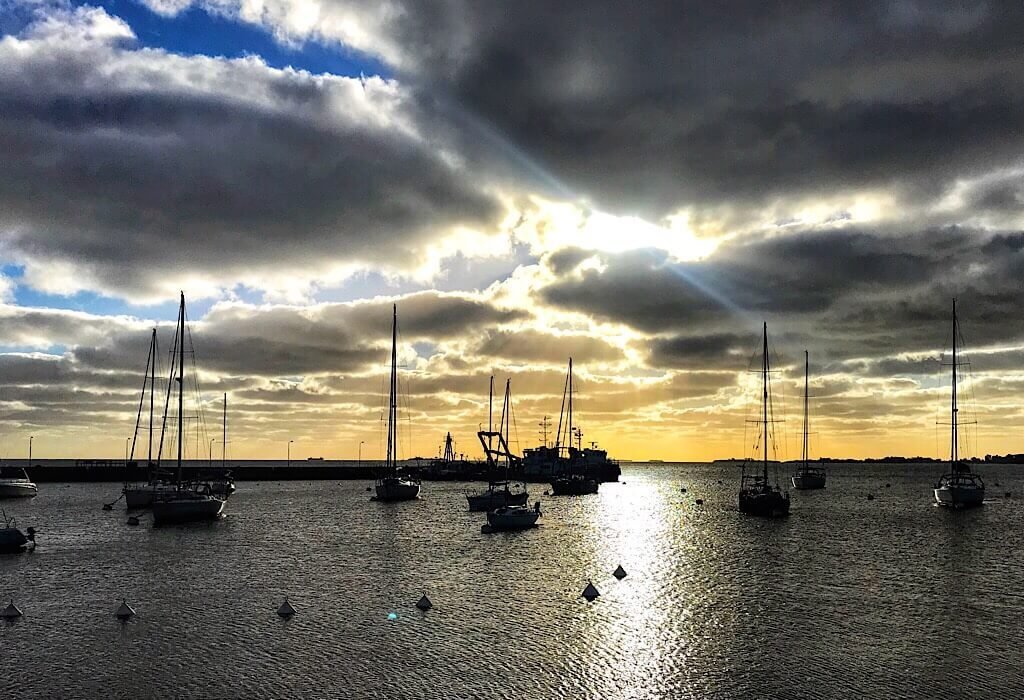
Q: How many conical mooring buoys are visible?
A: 6